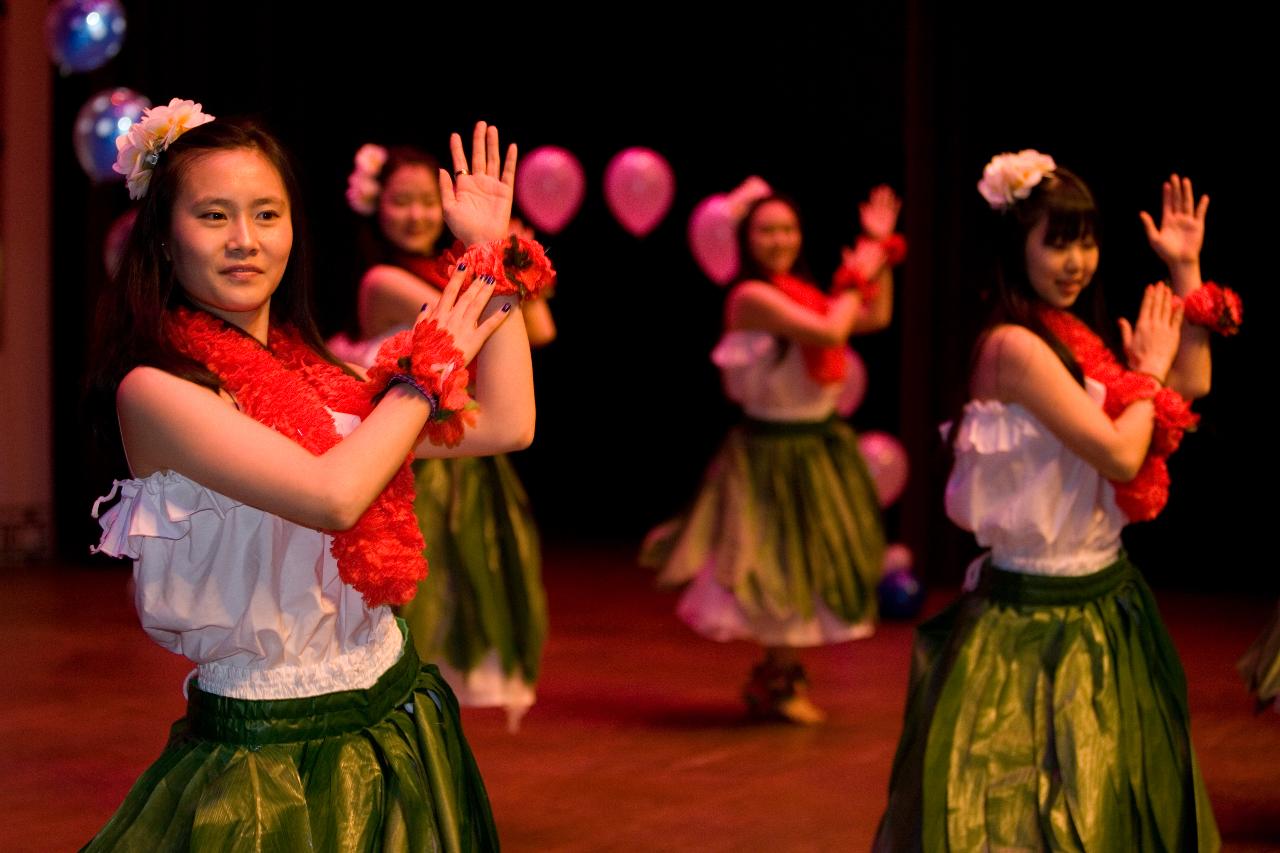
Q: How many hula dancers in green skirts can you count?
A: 4